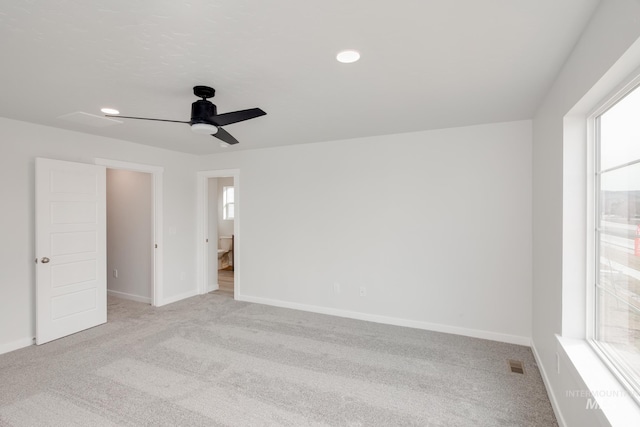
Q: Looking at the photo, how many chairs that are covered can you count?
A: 0